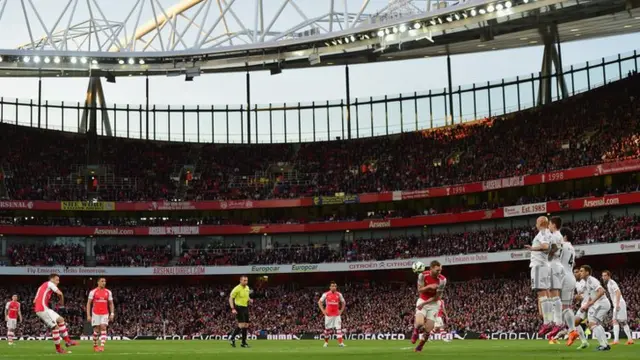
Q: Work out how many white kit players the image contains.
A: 6